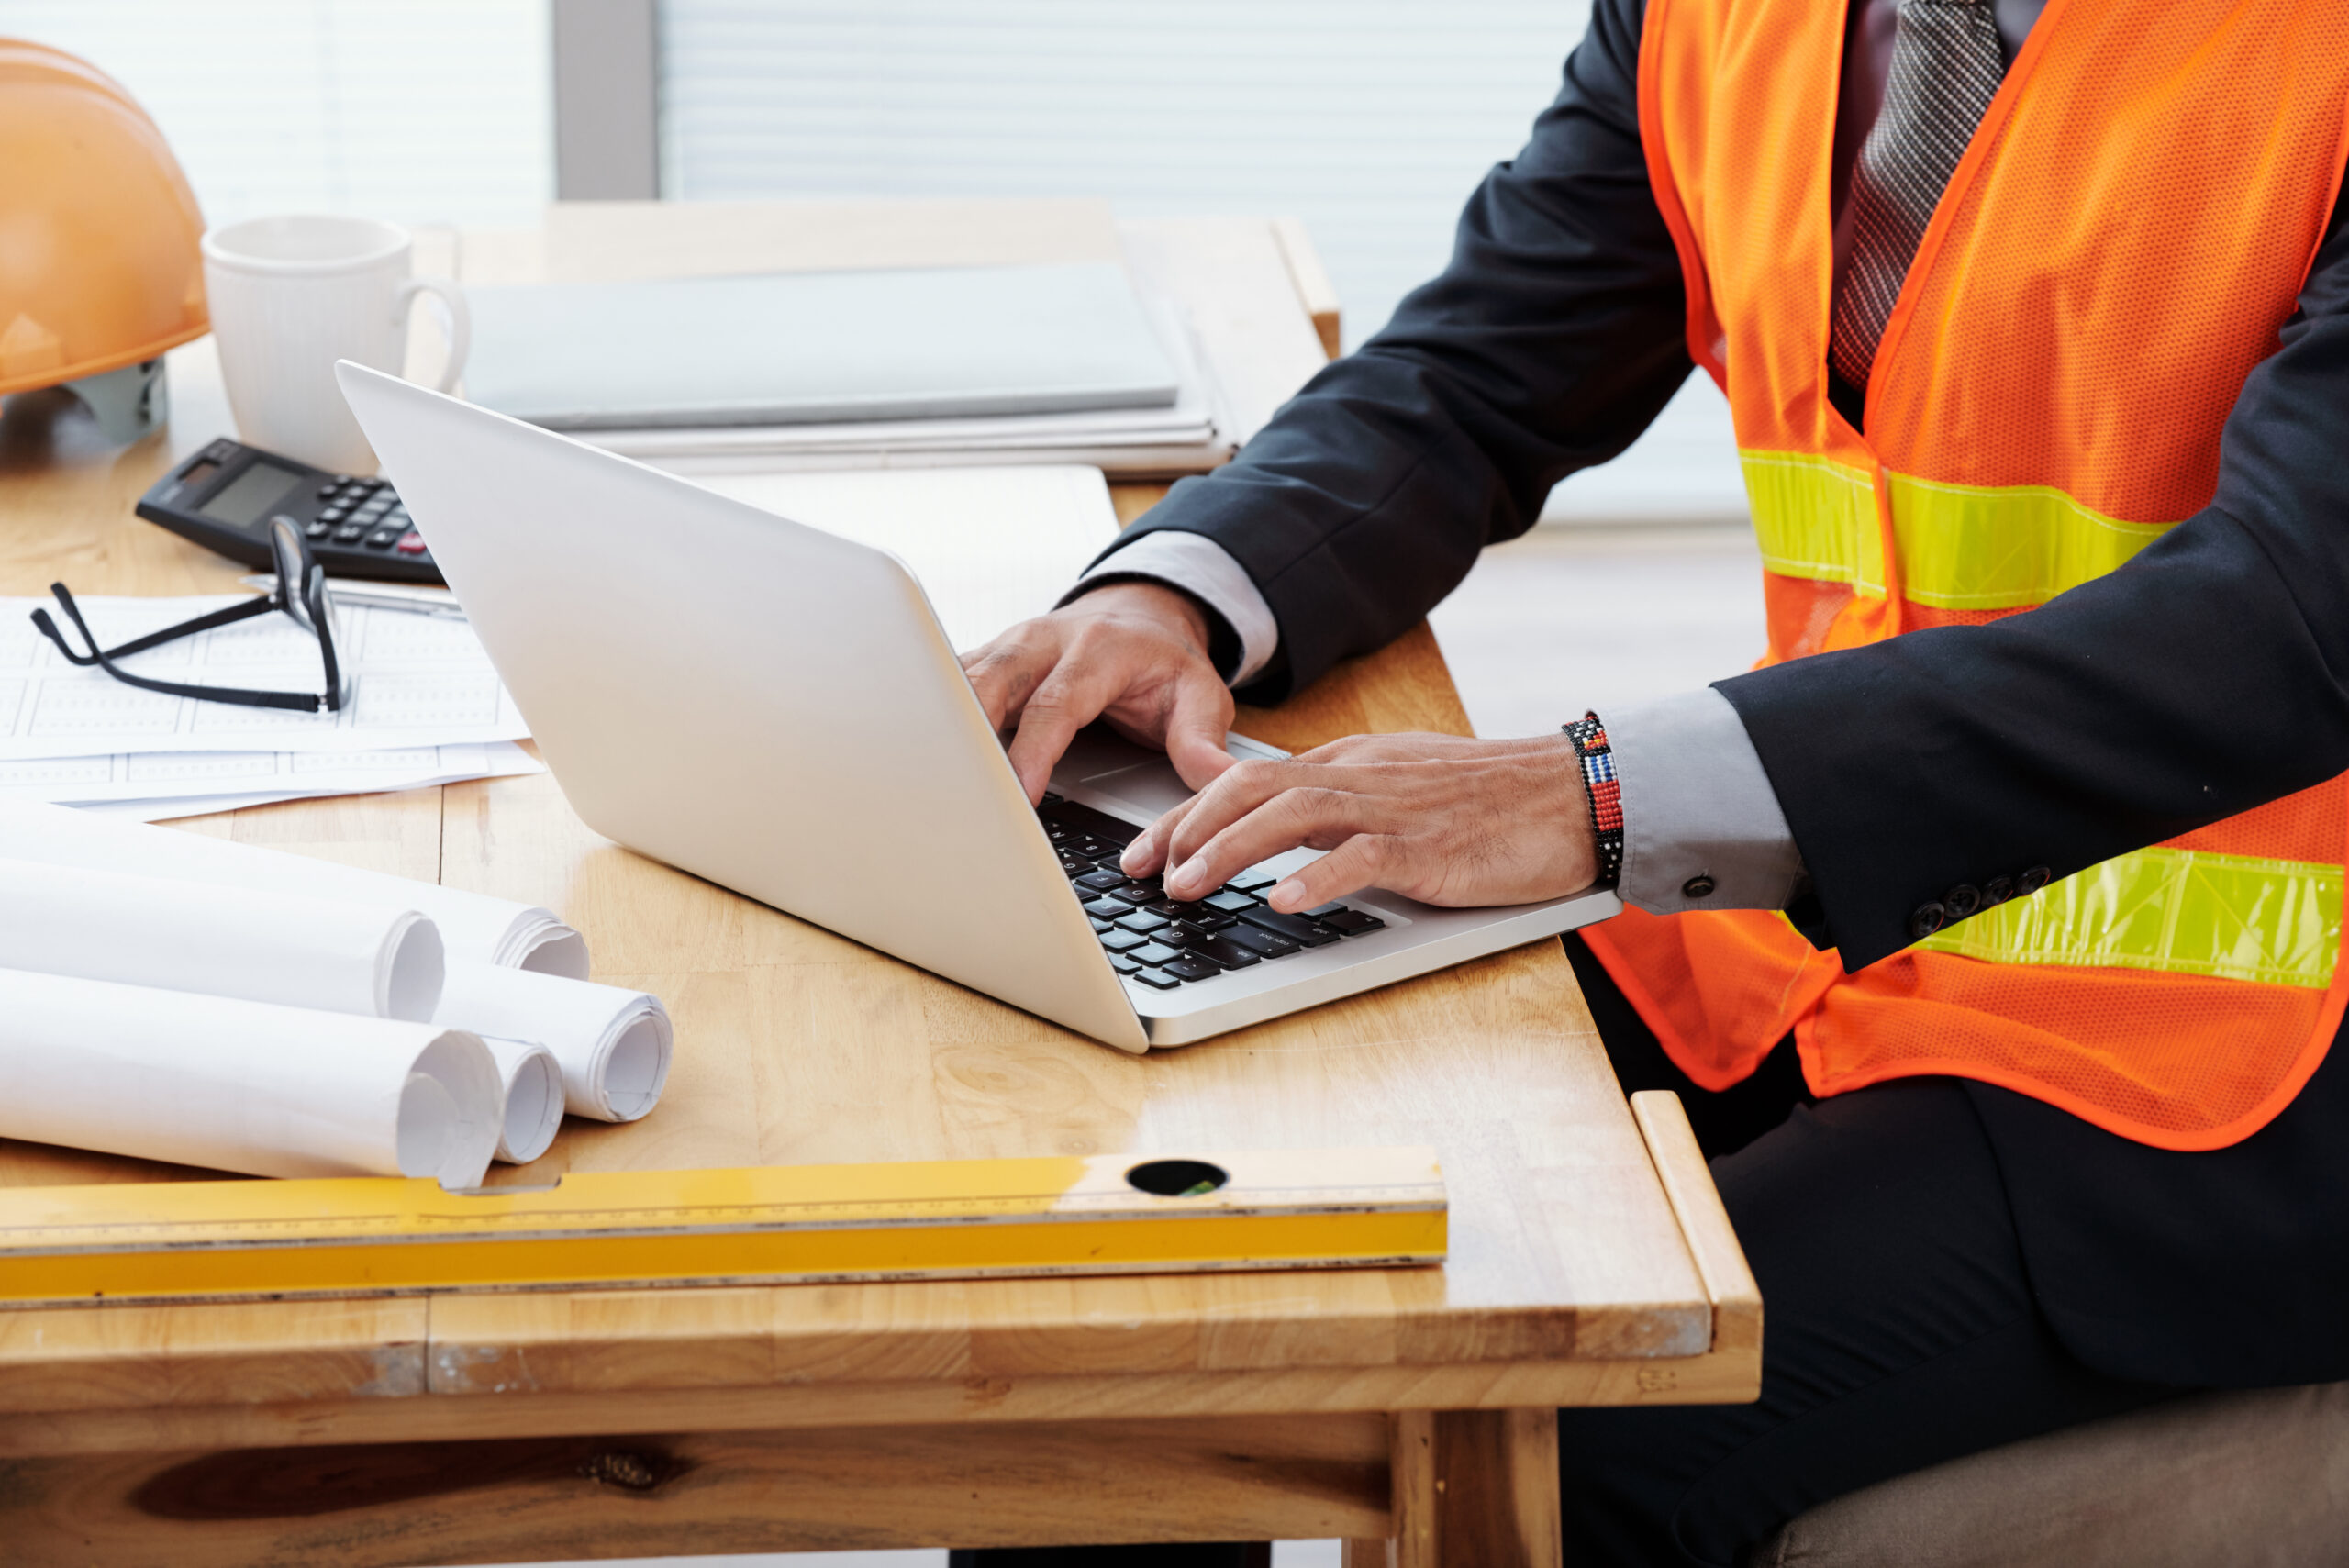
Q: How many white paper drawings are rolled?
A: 5